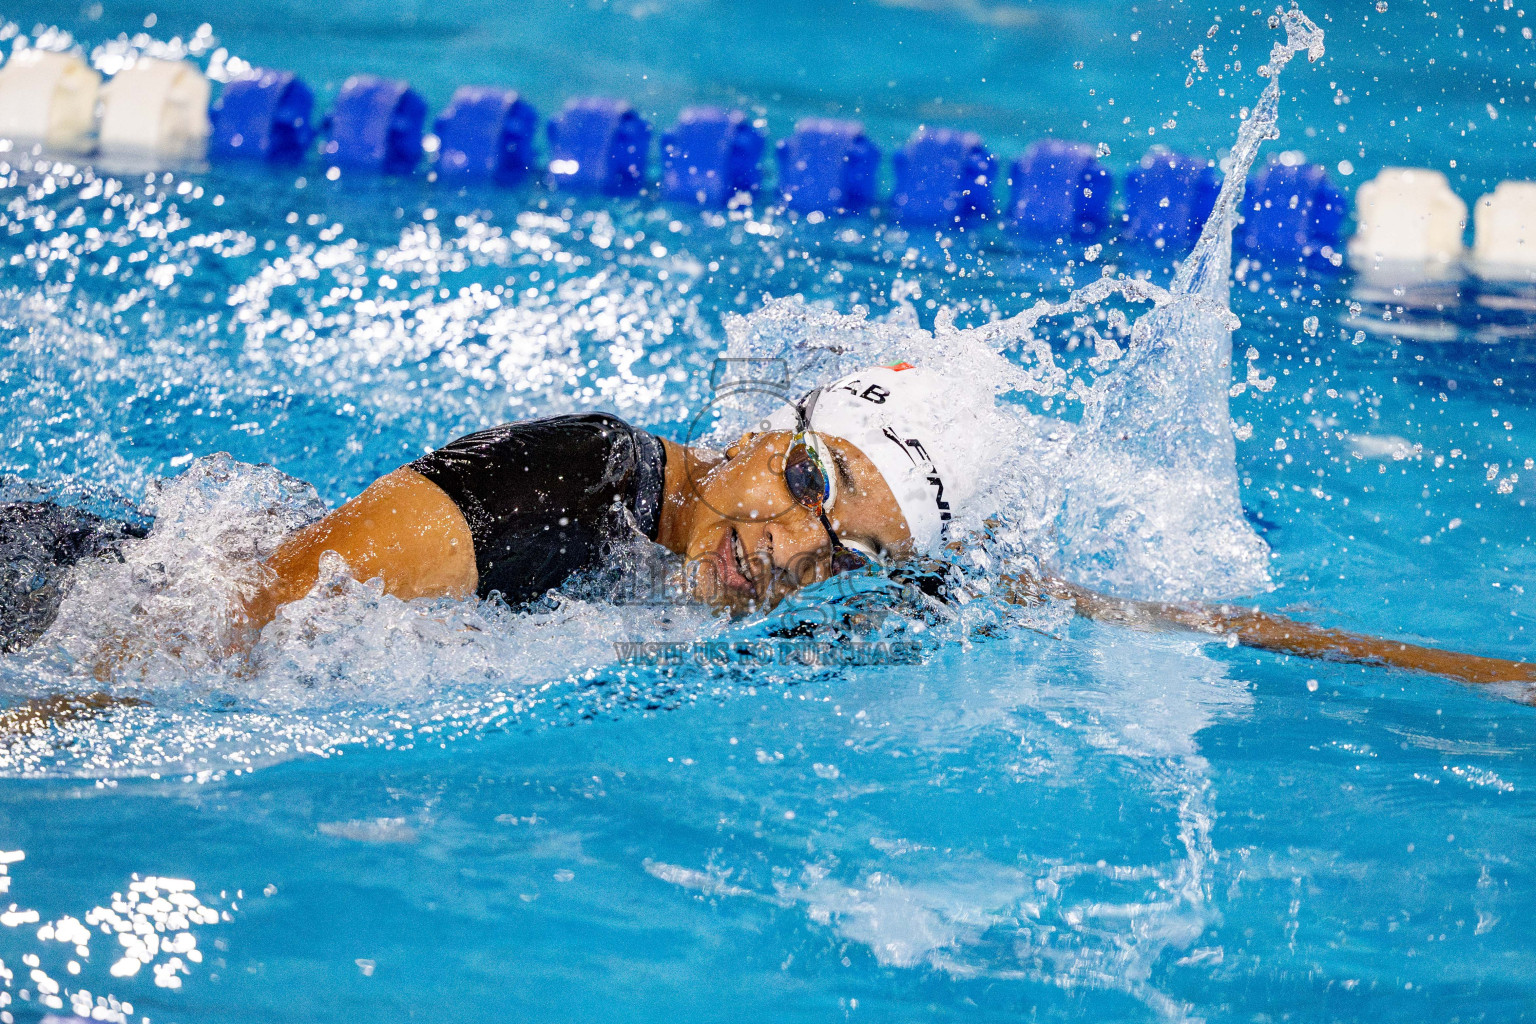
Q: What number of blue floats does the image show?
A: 10